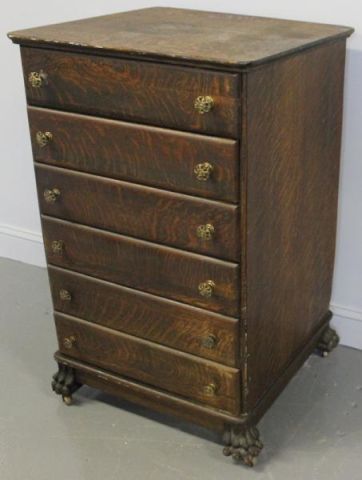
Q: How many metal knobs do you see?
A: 12